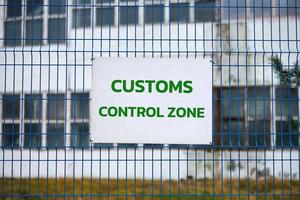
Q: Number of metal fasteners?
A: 4